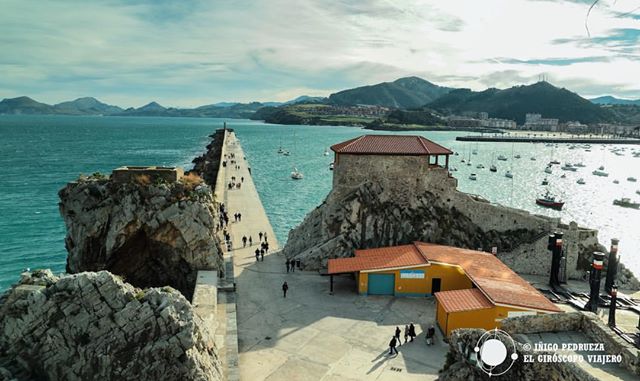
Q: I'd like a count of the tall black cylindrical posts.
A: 4